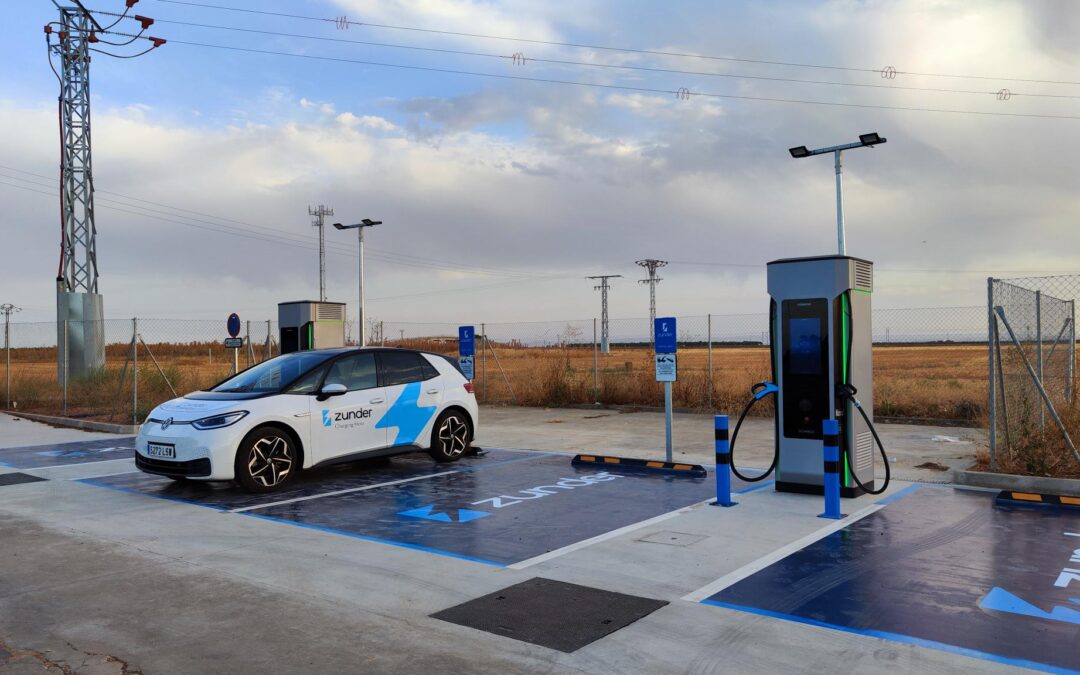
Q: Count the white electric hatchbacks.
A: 1